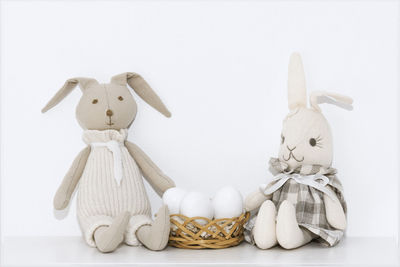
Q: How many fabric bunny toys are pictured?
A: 2